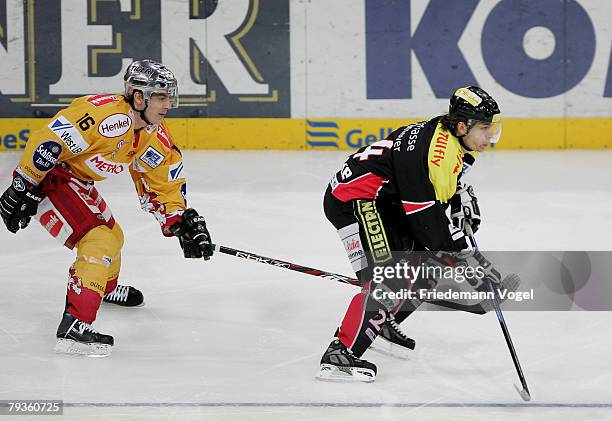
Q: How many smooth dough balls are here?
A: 0